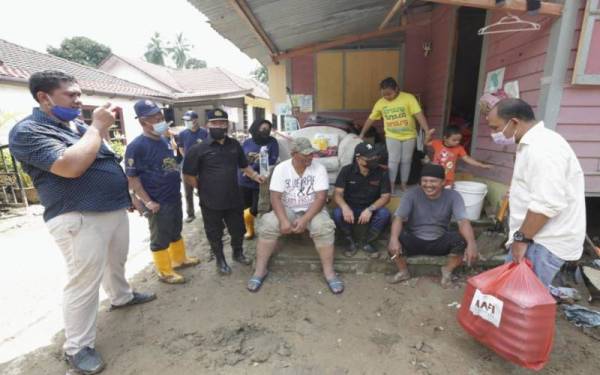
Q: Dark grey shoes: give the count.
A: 2